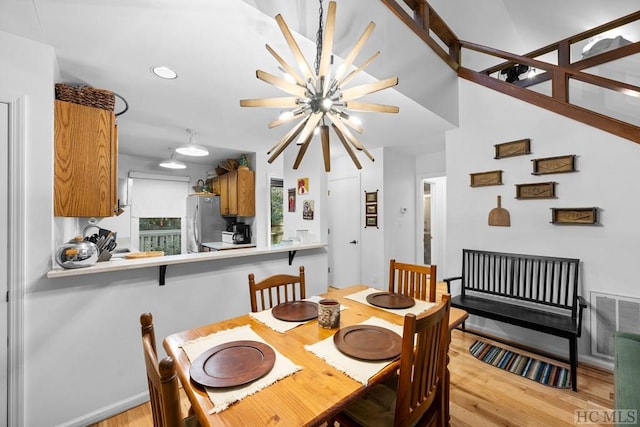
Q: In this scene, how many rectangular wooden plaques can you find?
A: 5